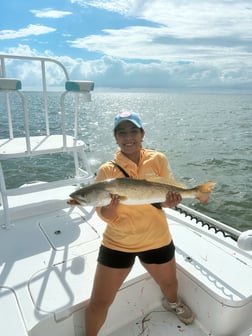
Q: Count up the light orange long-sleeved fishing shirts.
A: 1